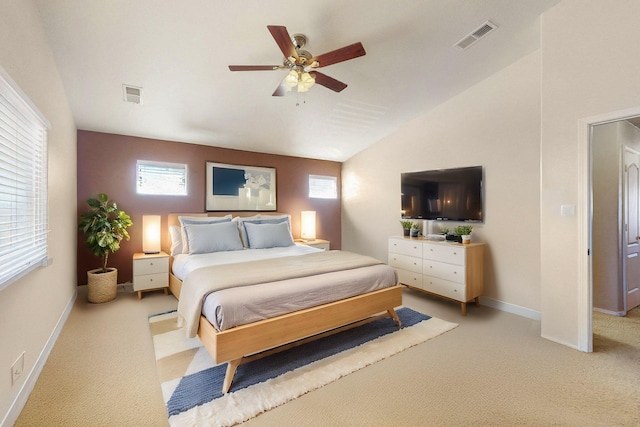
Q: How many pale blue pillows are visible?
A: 2